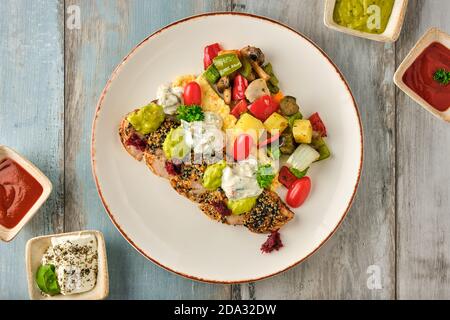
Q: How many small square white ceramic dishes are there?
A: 4